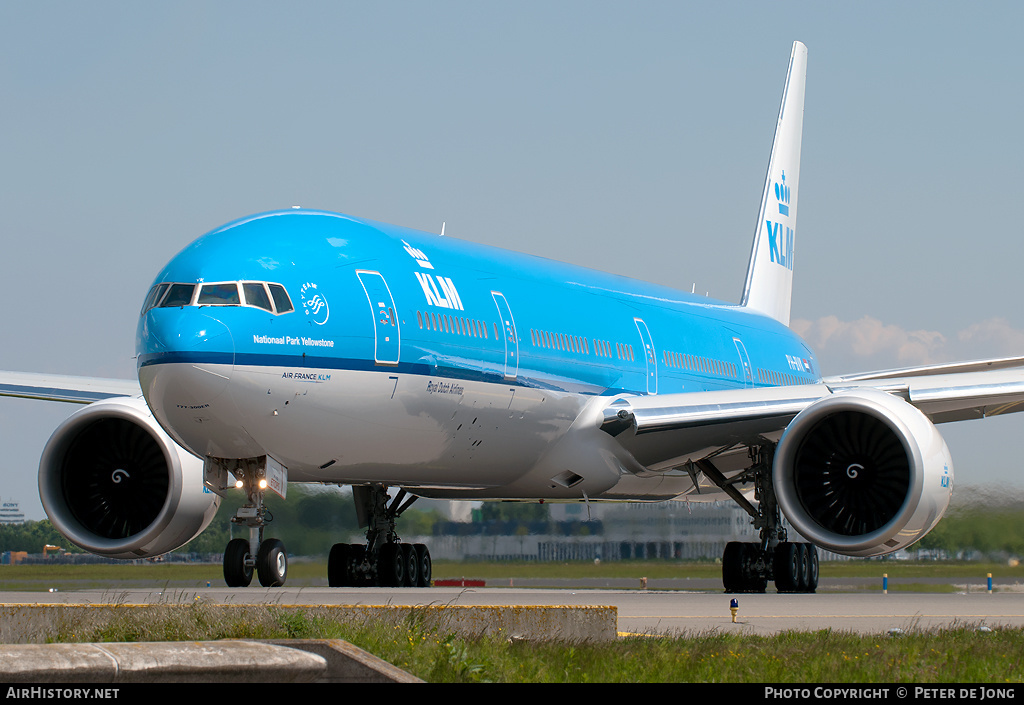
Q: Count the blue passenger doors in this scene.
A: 4